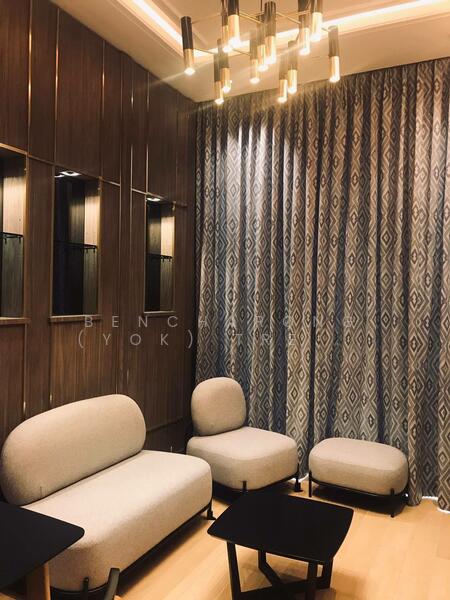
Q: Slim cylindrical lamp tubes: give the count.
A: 13